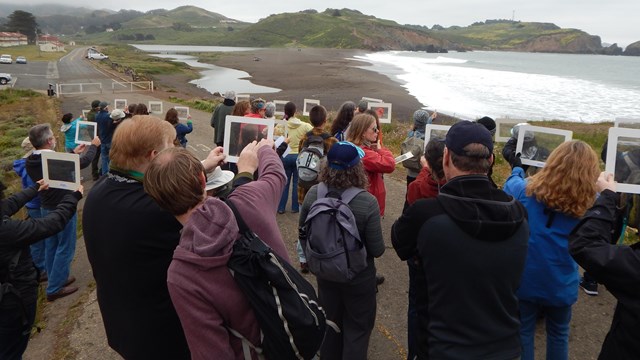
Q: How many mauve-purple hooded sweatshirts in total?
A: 1